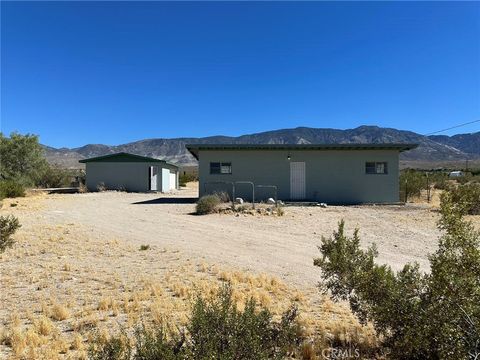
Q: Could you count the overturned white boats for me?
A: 0